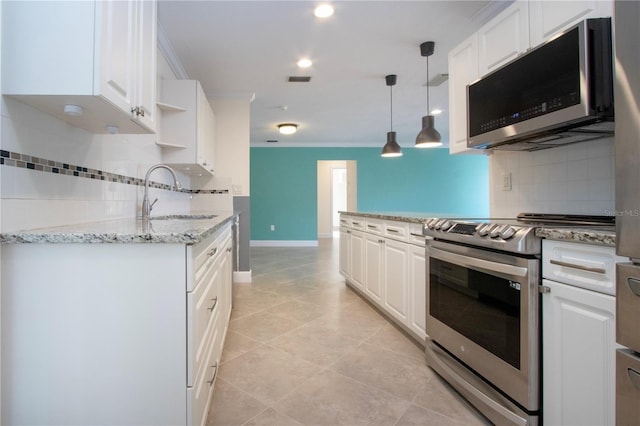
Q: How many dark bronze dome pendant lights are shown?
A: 2